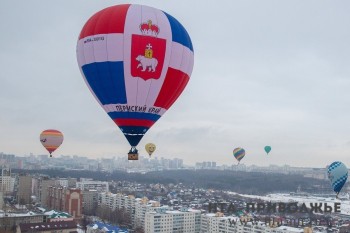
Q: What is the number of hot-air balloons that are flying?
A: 6